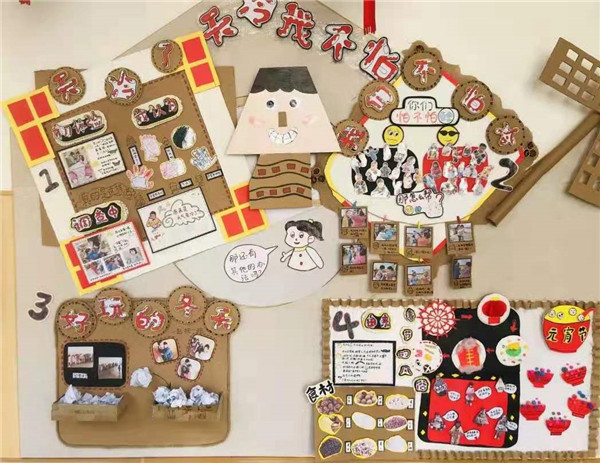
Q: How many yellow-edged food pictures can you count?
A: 9